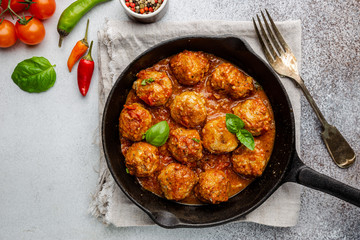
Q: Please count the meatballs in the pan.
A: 12